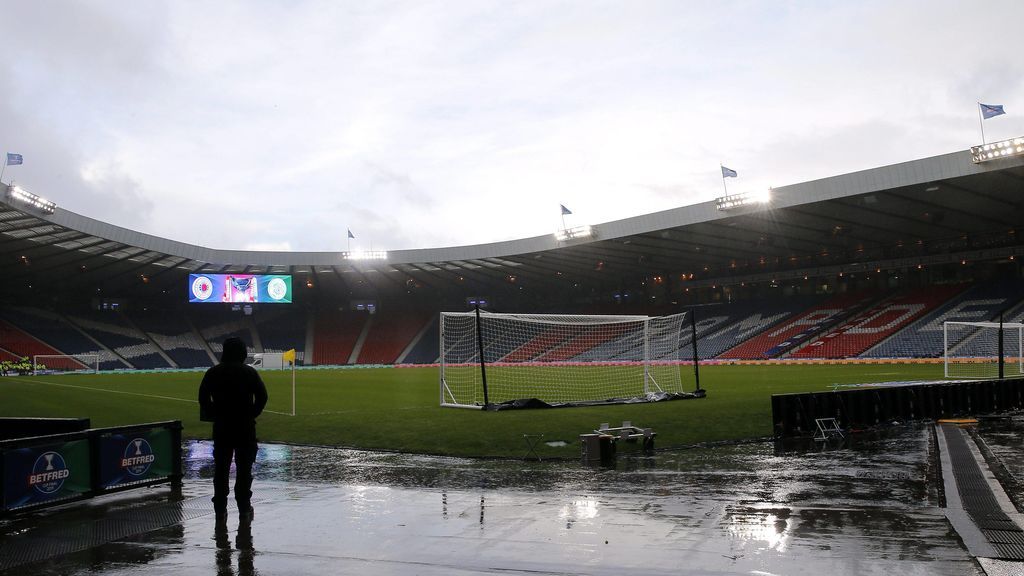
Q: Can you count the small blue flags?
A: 5